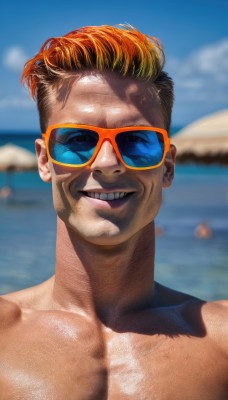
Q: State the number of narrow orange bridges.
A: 1